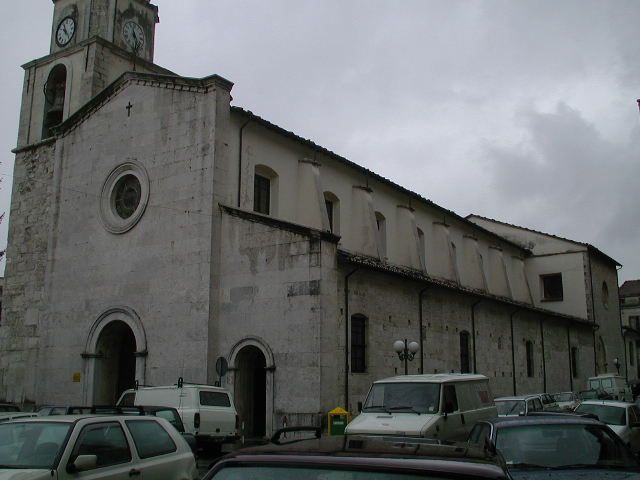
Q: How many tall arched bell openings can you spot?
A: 1